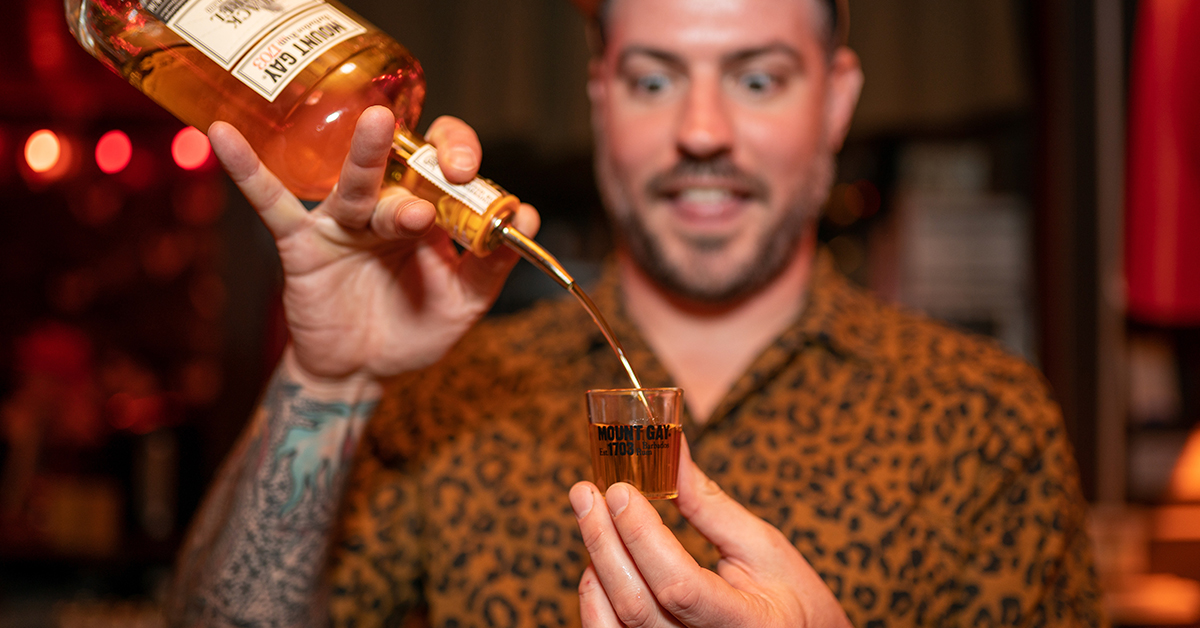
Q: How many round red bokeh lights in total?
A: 3